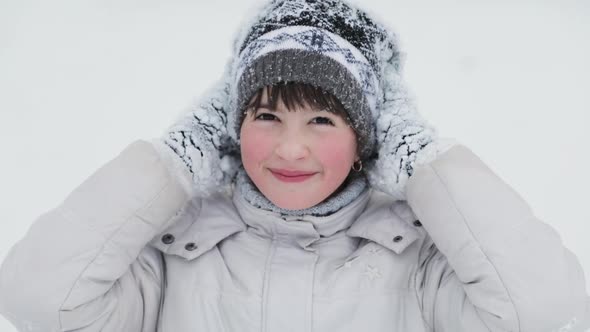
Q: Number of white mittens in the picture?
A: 2